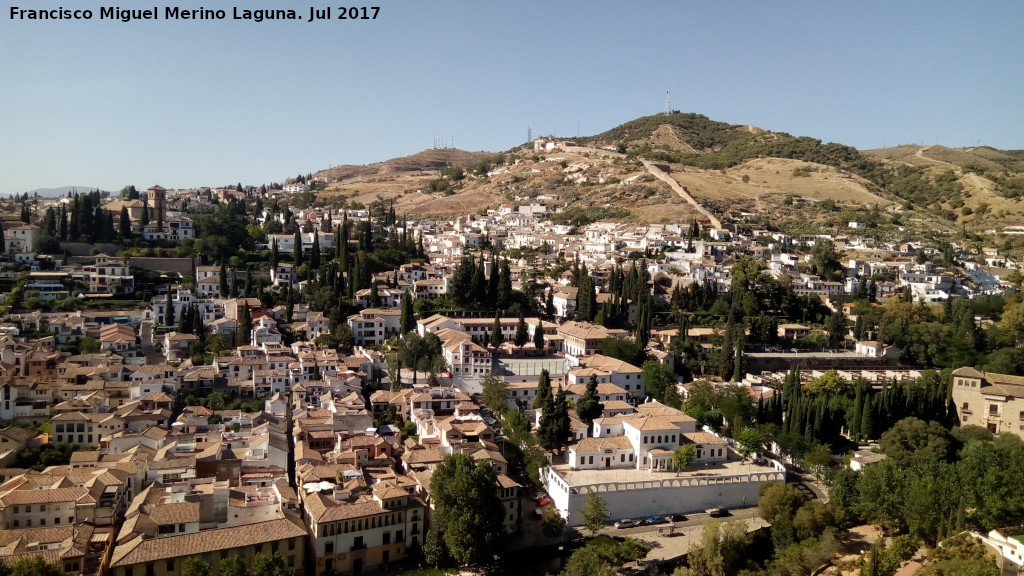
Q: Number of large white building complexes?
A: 1